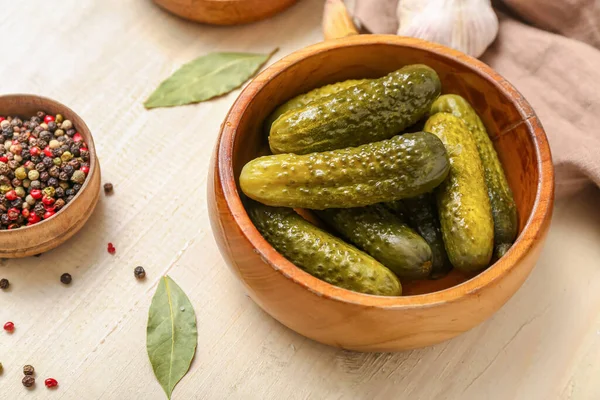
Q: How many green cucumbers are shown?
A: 8